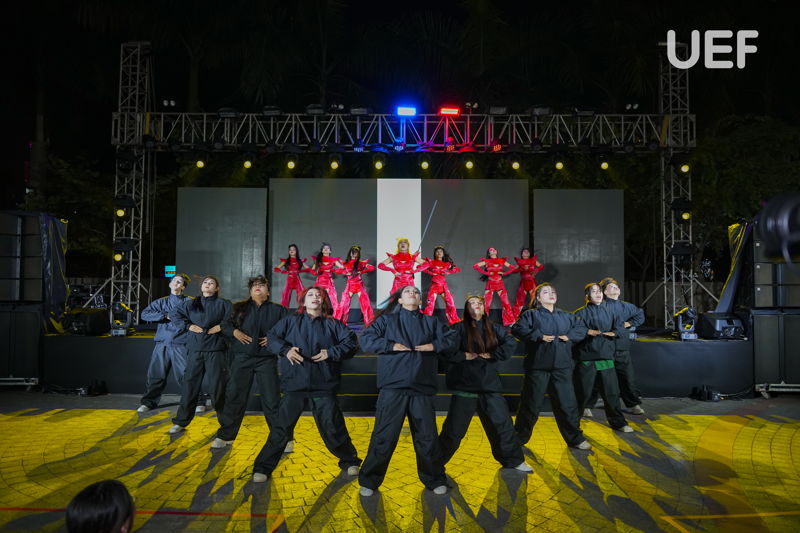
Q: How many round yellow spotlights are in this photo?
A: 14